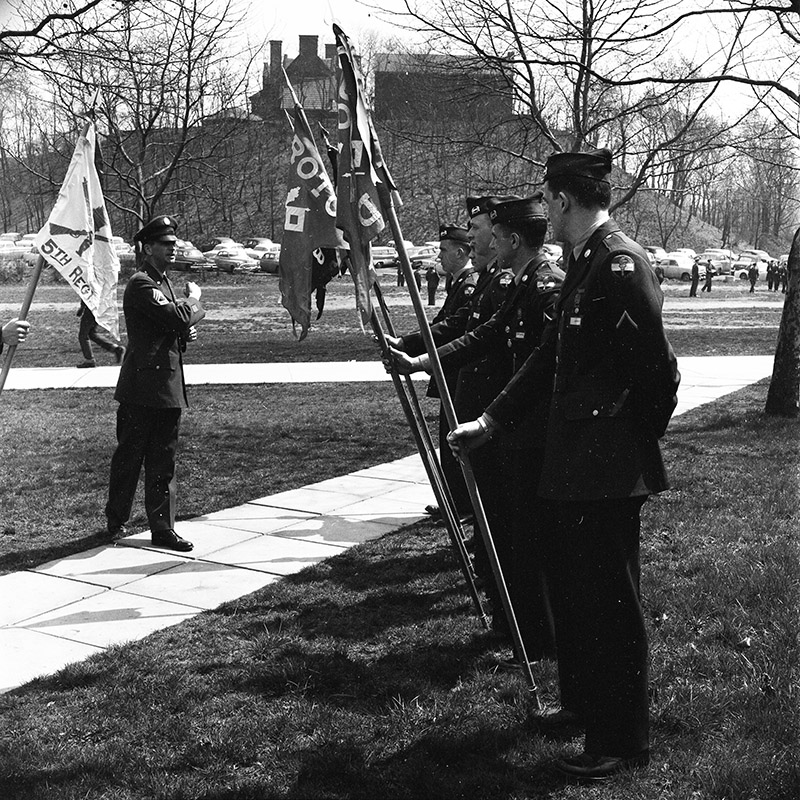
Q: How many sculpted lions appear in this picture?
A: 0